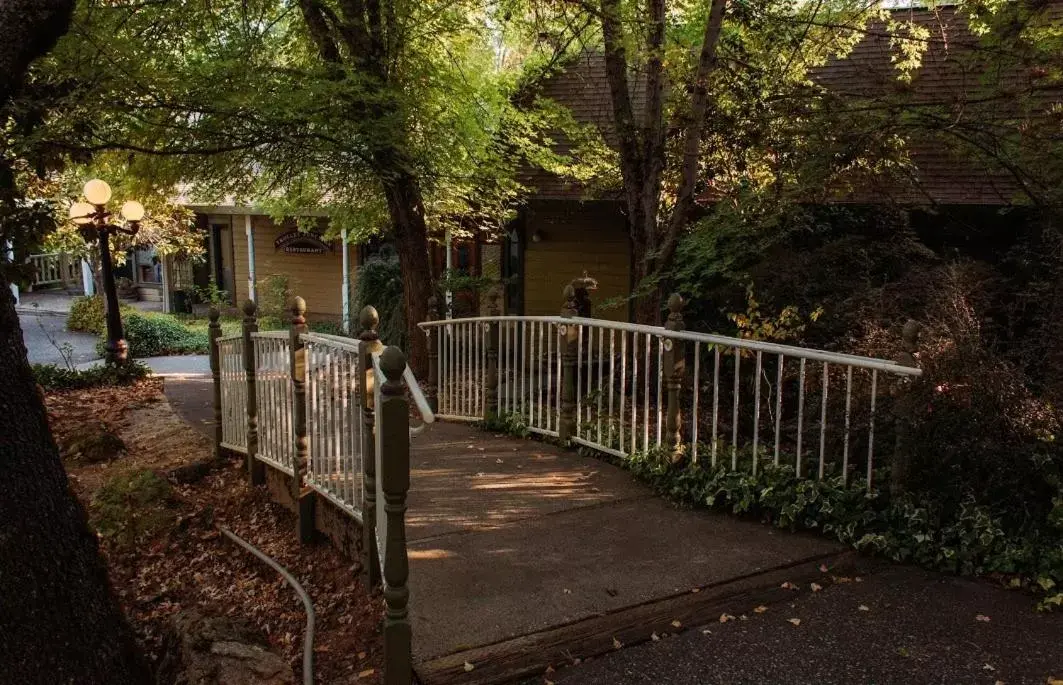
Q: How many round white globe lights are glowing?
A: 3